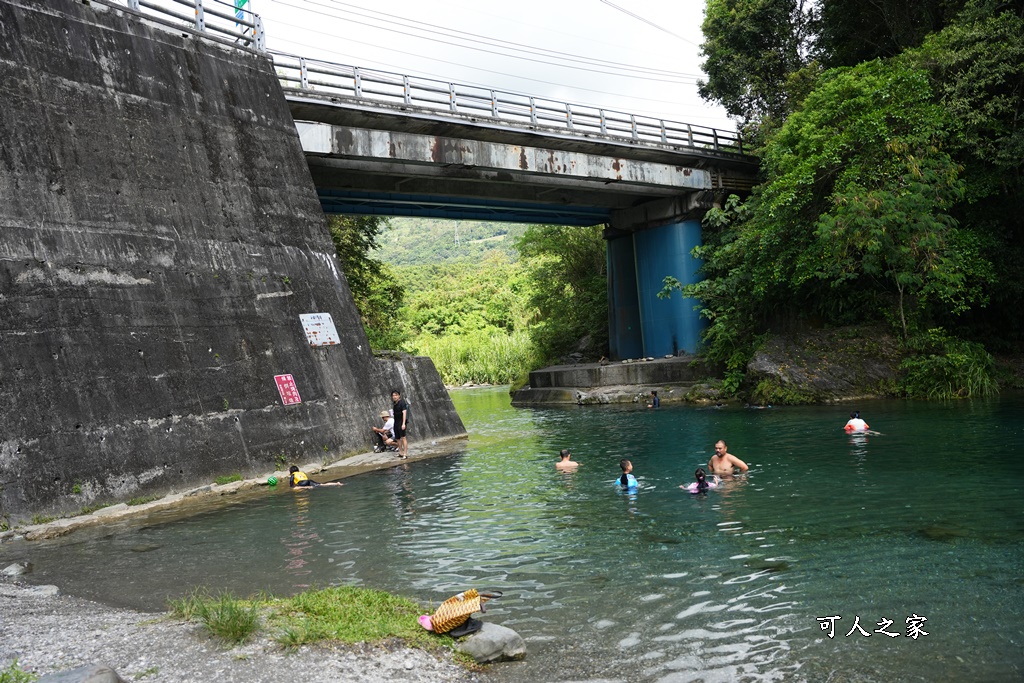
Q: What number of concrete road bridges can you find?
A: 1